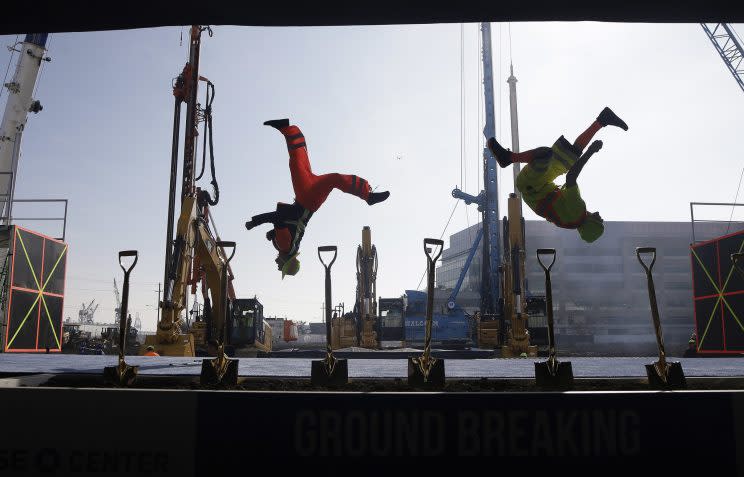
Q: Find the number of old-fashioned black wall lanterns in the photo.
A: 0